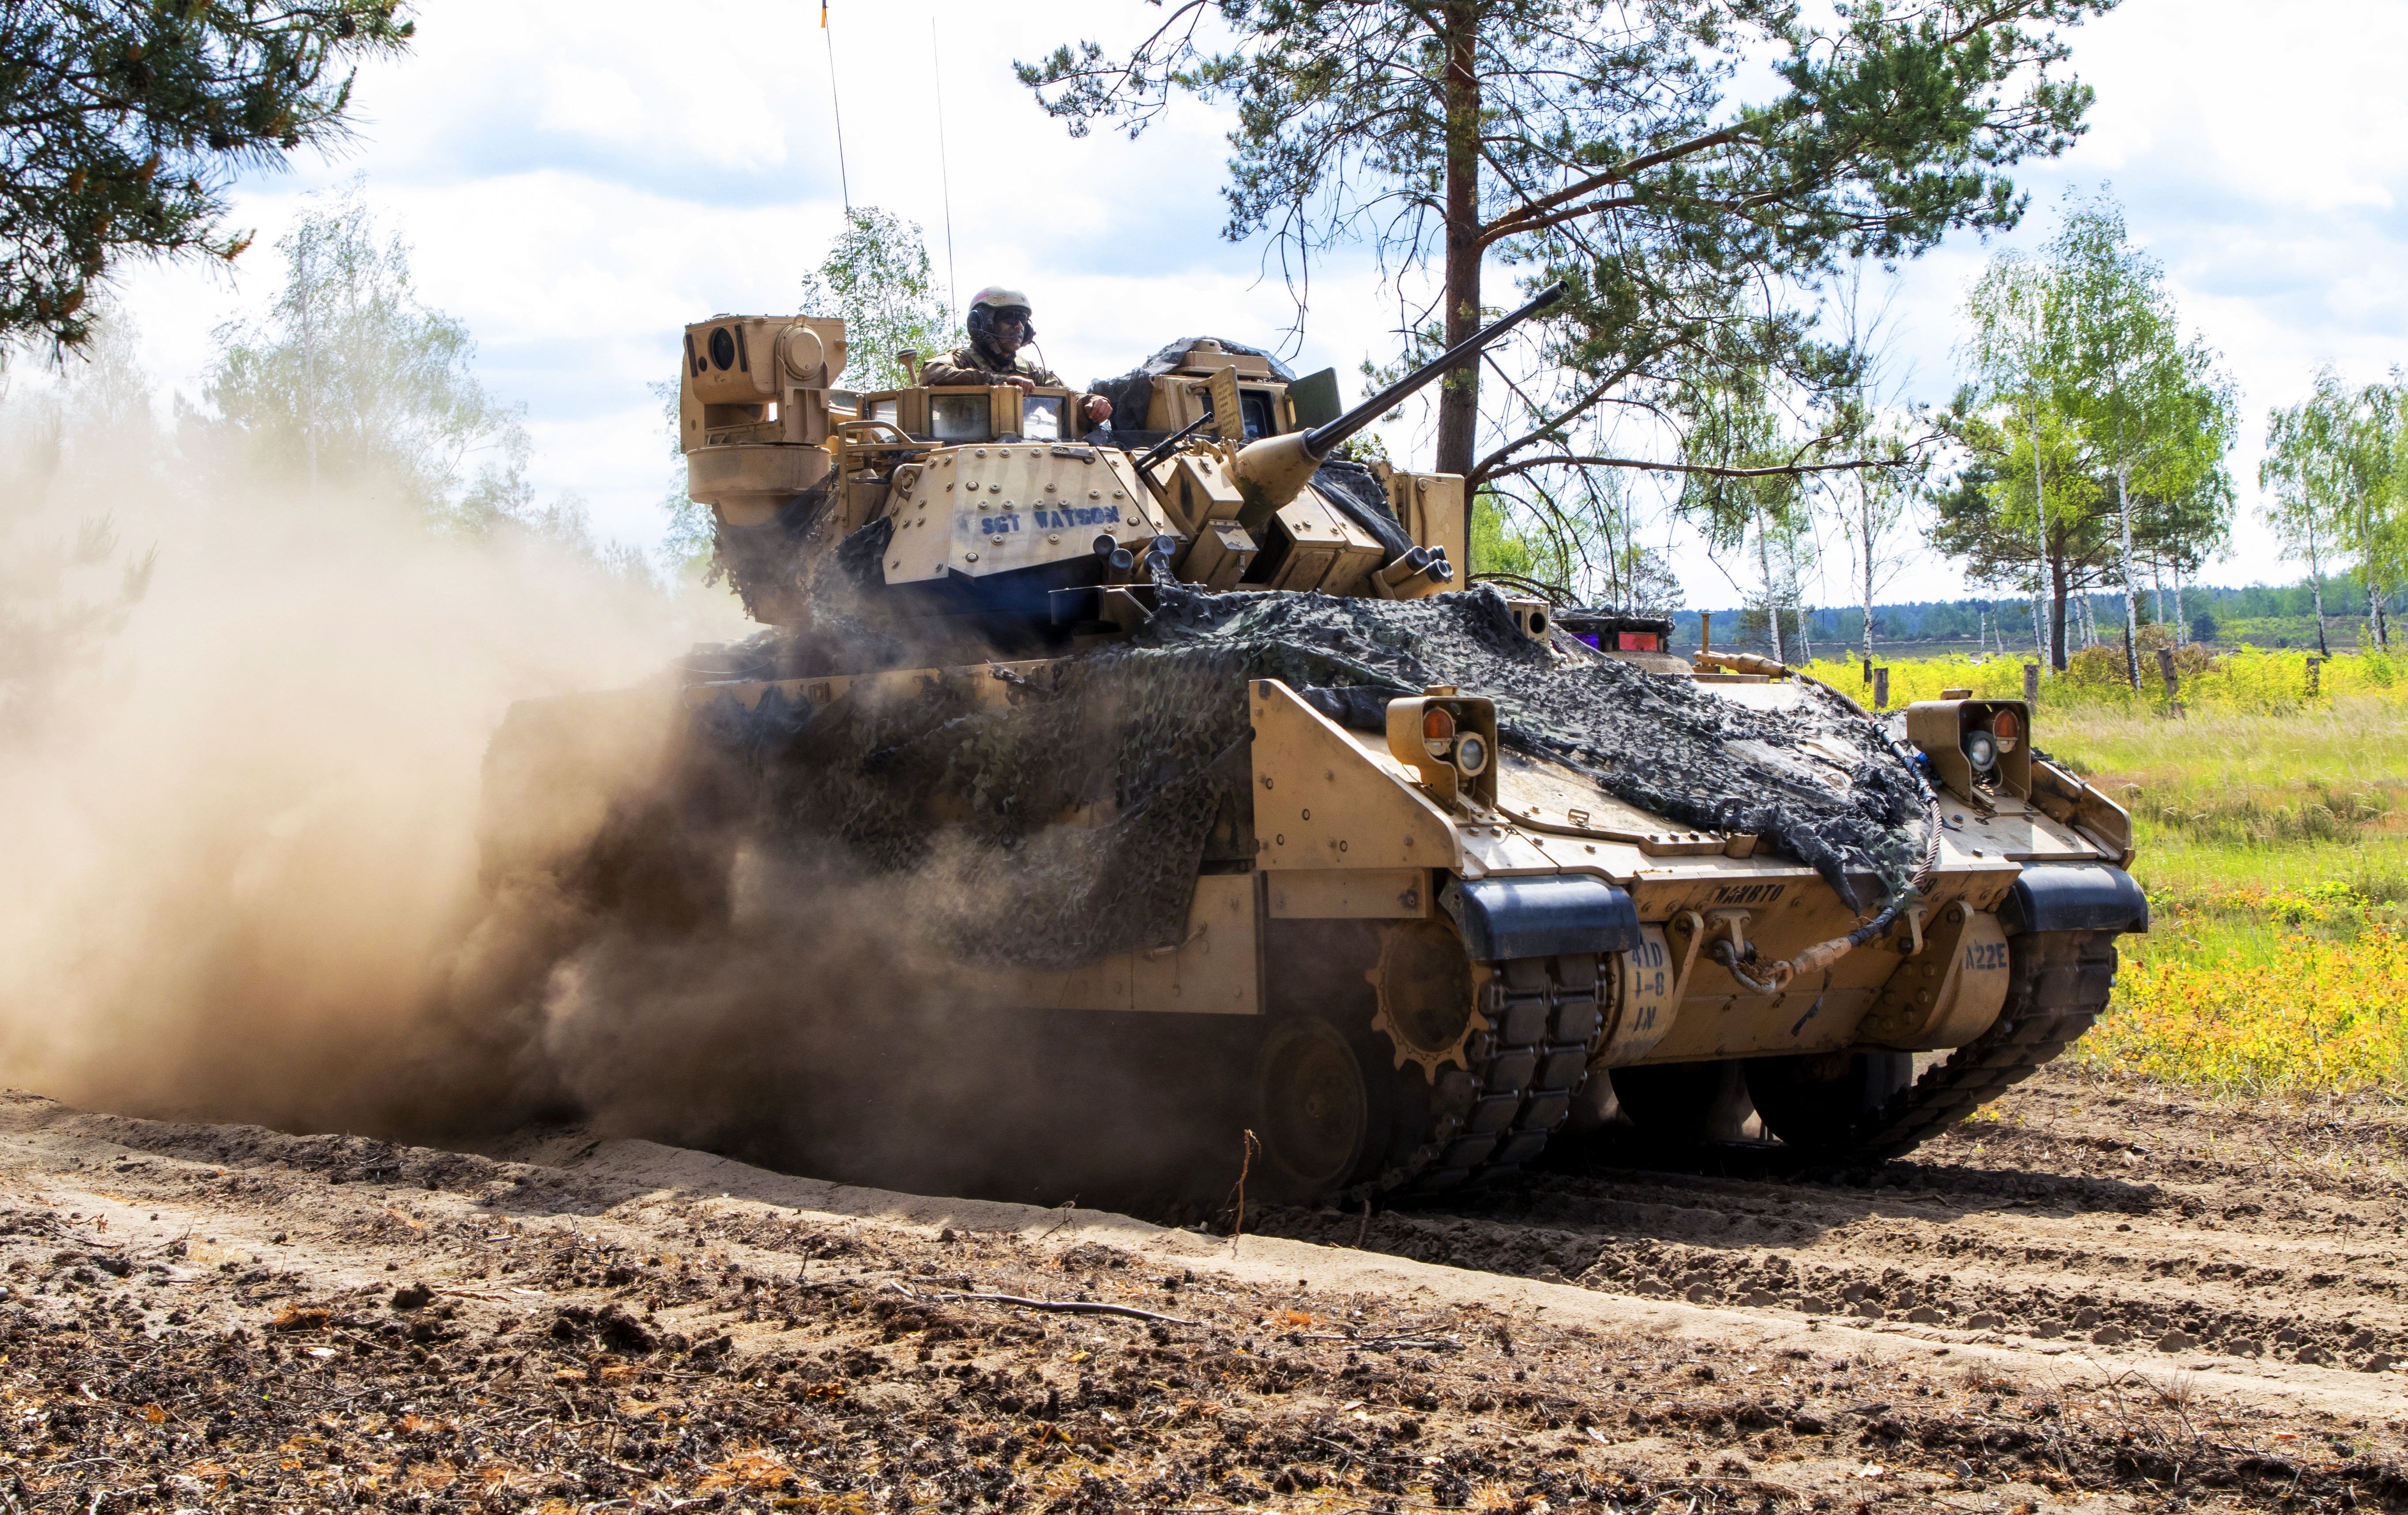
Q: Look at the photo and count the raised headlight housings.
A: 2